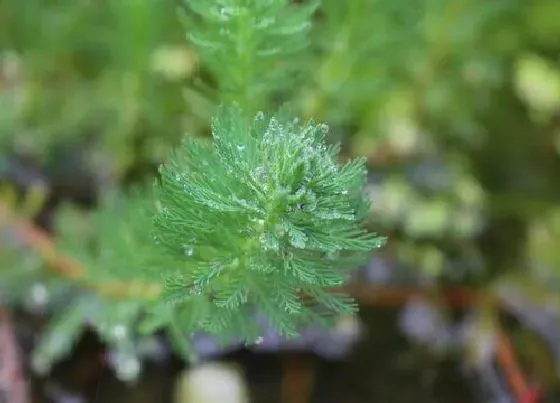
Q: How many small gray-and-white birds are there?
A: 0